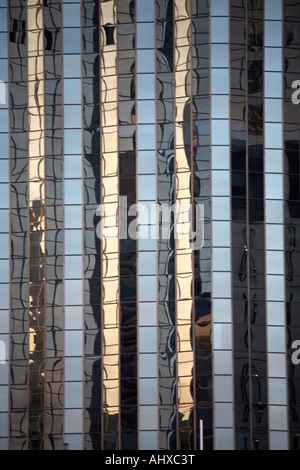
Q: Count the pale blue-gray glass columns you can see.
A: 5